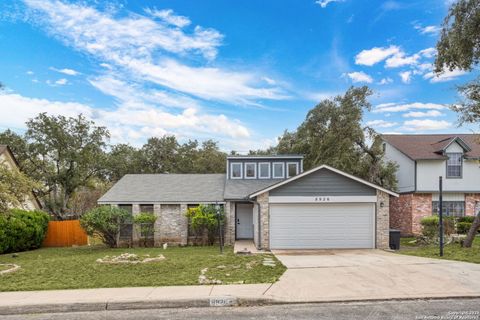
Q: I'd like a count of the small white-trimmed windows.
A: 5